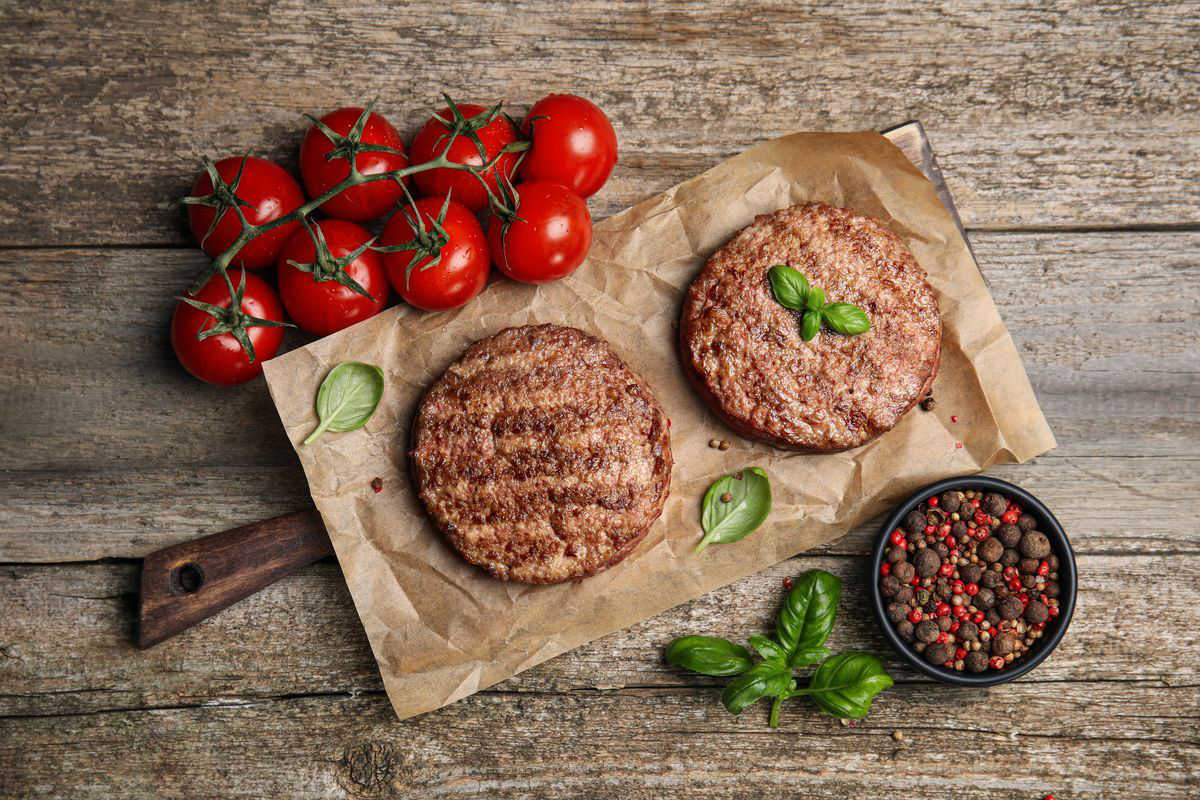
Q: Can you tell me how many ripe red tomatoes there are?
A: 8